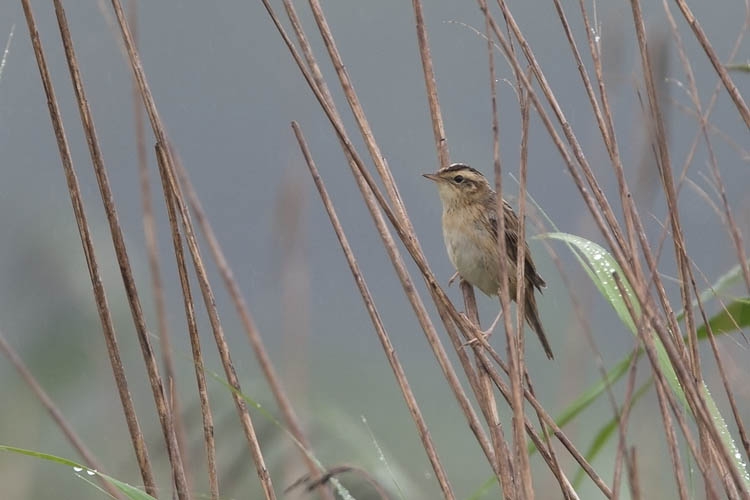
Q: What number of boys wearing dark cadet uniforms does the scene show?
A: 0